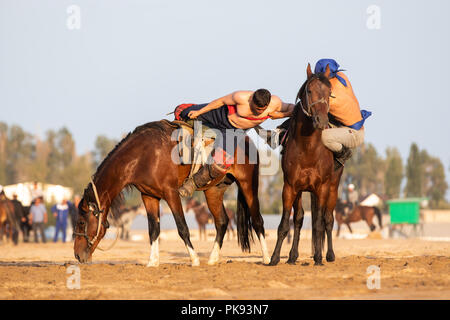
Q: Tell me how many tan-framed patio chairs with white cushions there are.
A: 0